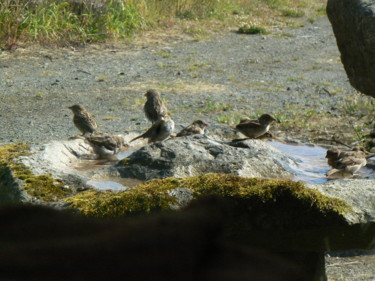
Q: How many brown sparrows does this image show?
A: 7